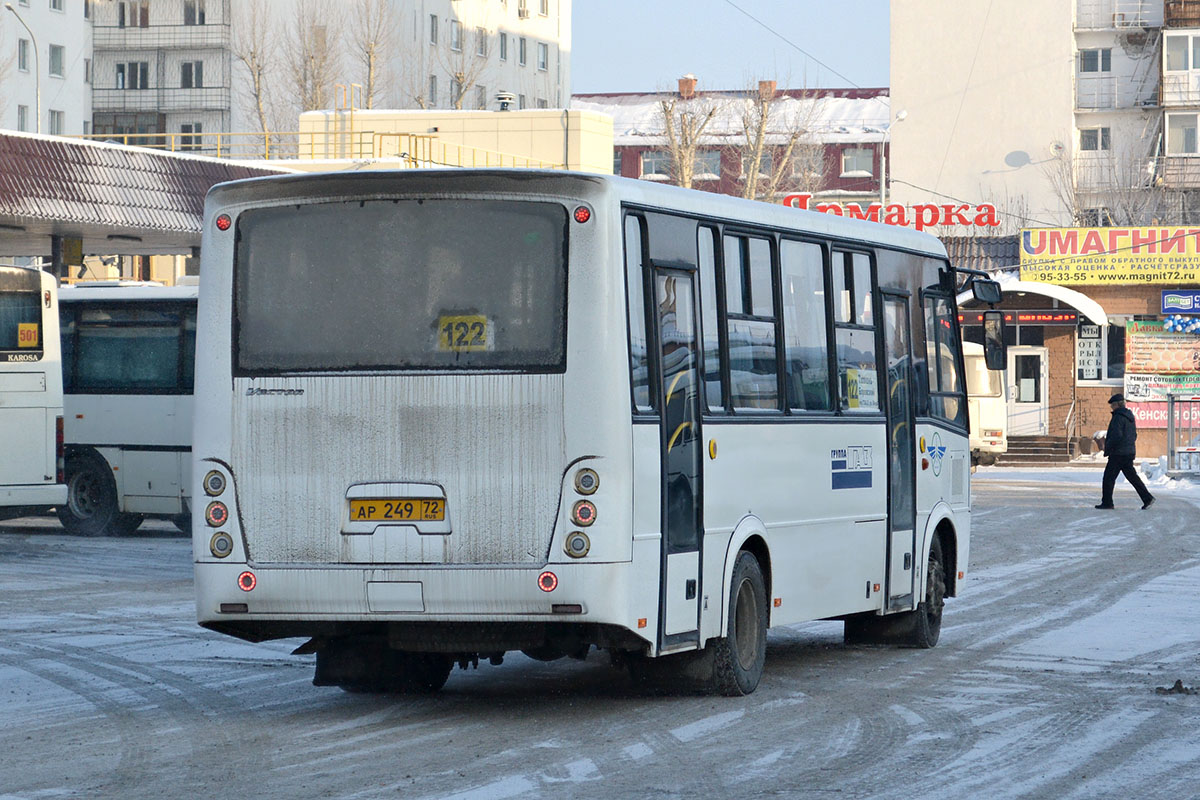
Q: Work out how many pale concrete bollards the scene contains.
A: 0